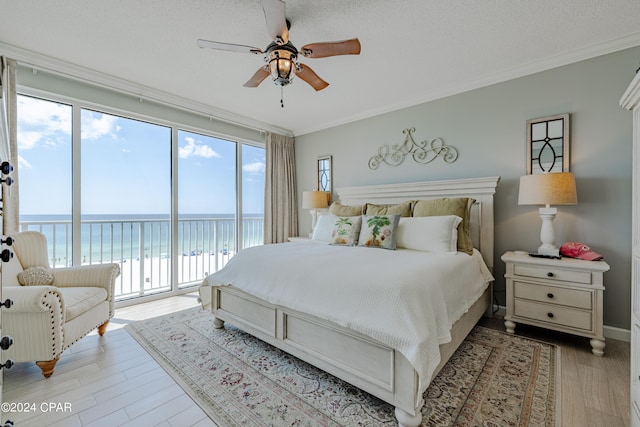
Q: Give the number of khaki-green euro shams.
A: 3